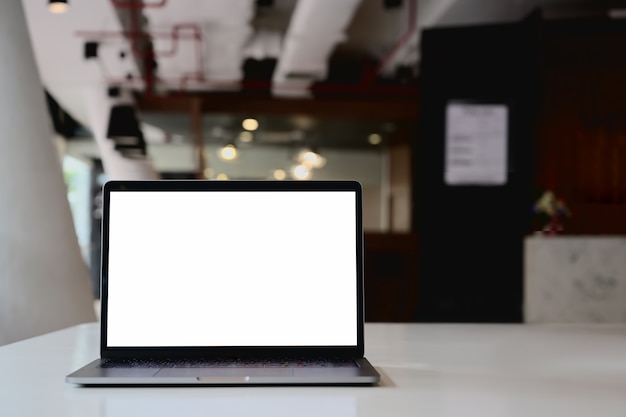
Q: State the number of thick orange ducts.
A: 0